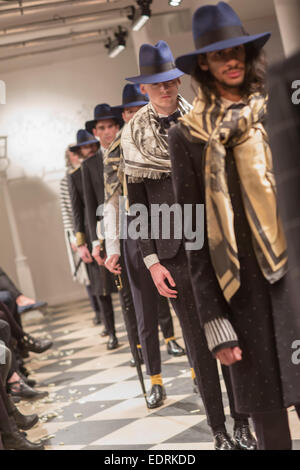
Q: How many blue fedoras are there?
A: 5